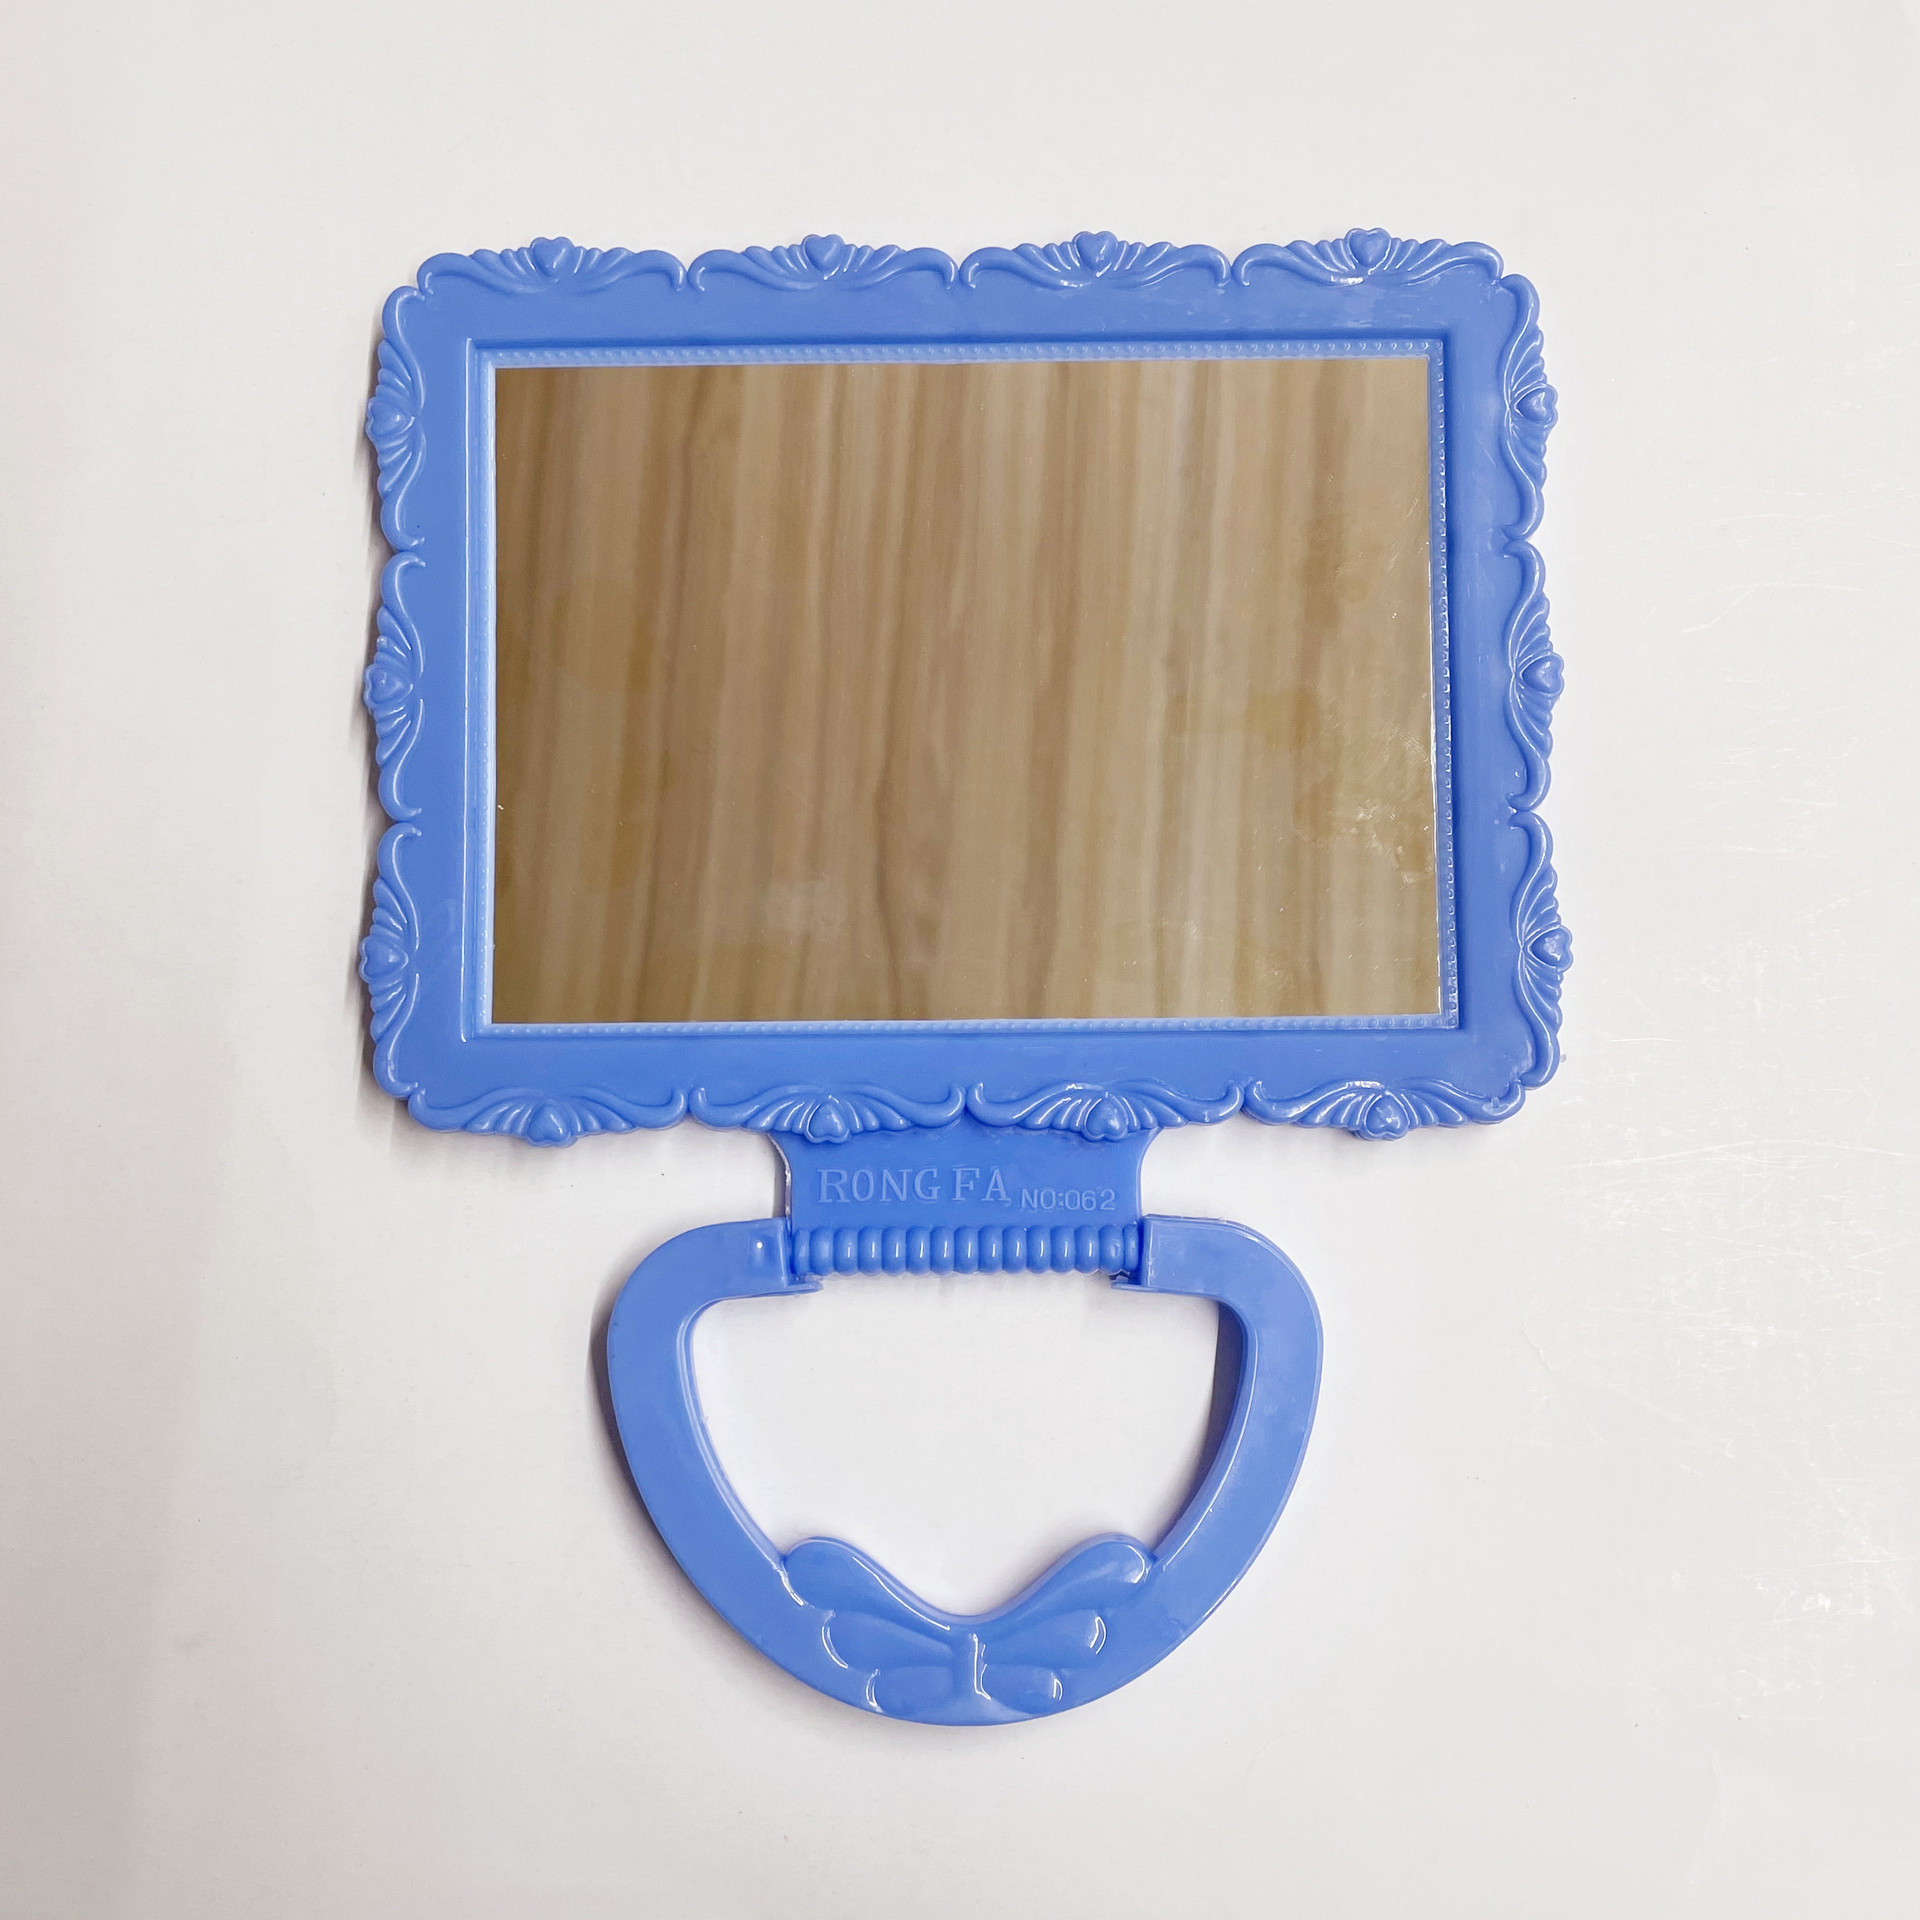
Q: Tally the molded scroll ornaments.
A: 14